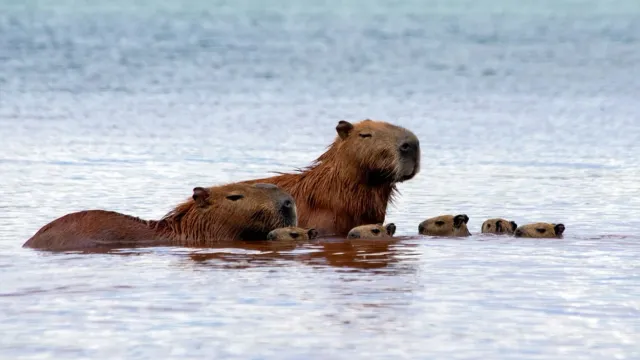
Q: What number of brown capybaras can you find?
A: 7